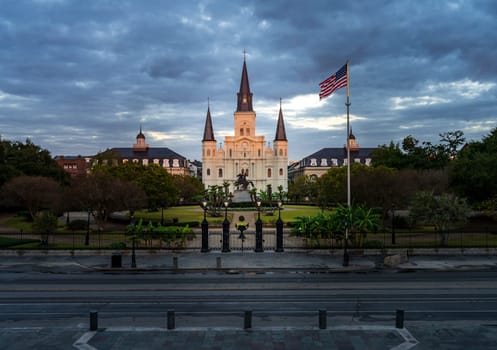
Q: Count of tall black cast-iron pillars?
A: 4